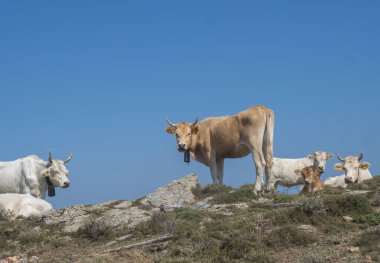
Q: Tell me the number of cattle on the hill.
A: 6